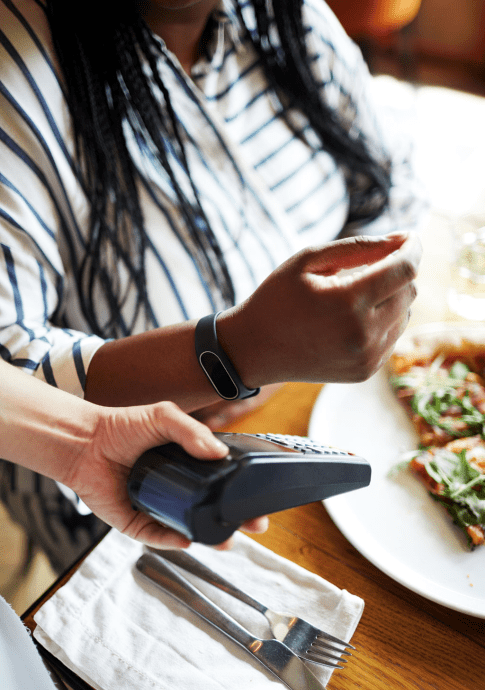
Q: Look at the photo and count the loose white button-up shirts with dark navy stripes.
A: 1